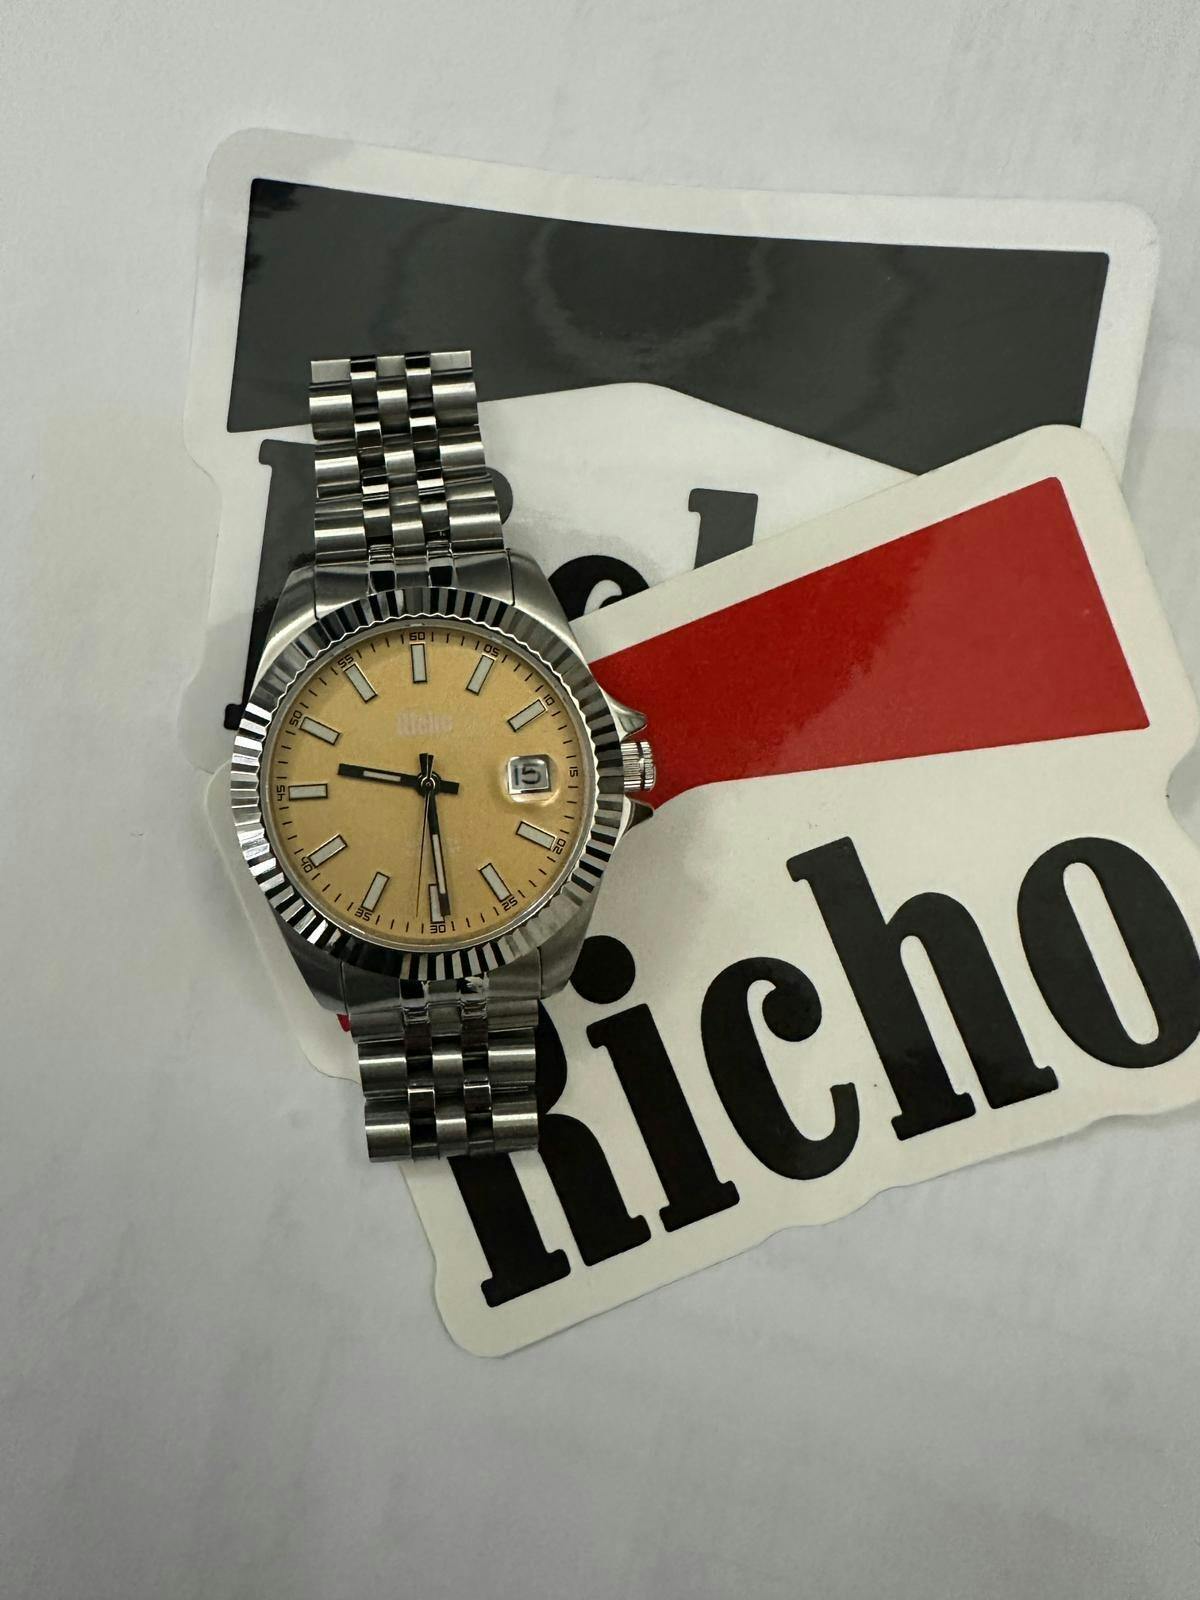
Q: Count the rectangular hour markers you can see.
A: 11